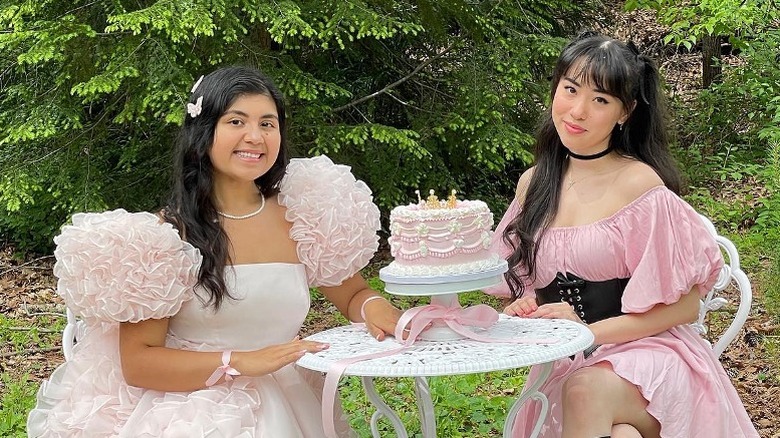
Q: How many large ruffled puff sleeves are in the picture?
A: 2